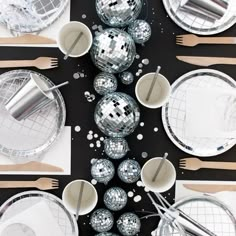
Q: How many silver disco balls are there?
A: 13